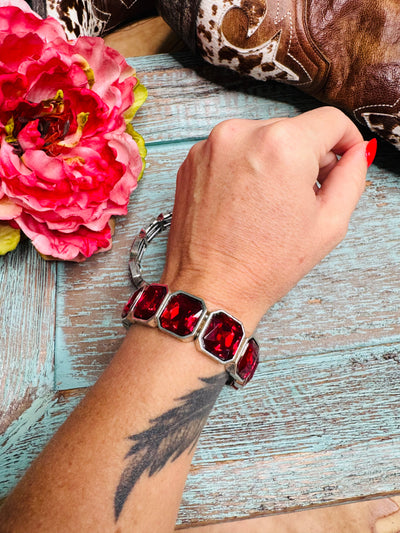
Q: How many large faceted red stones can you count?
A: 5